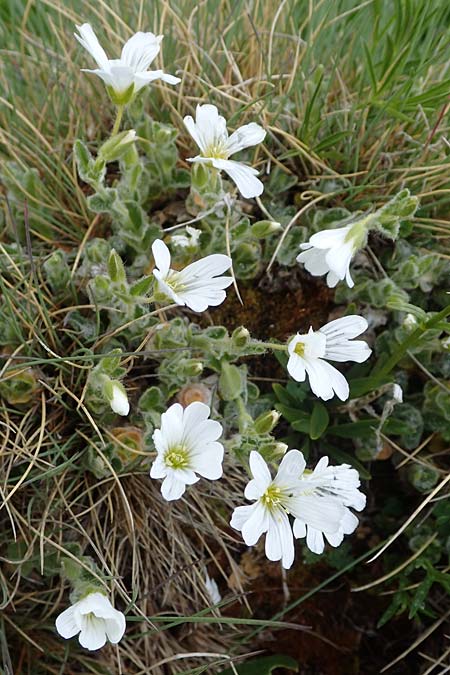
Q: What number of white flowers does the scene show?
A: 9